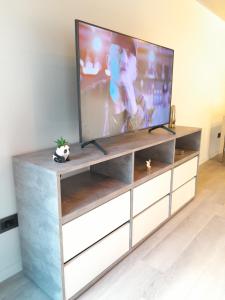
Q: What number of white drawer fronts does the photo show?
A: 6